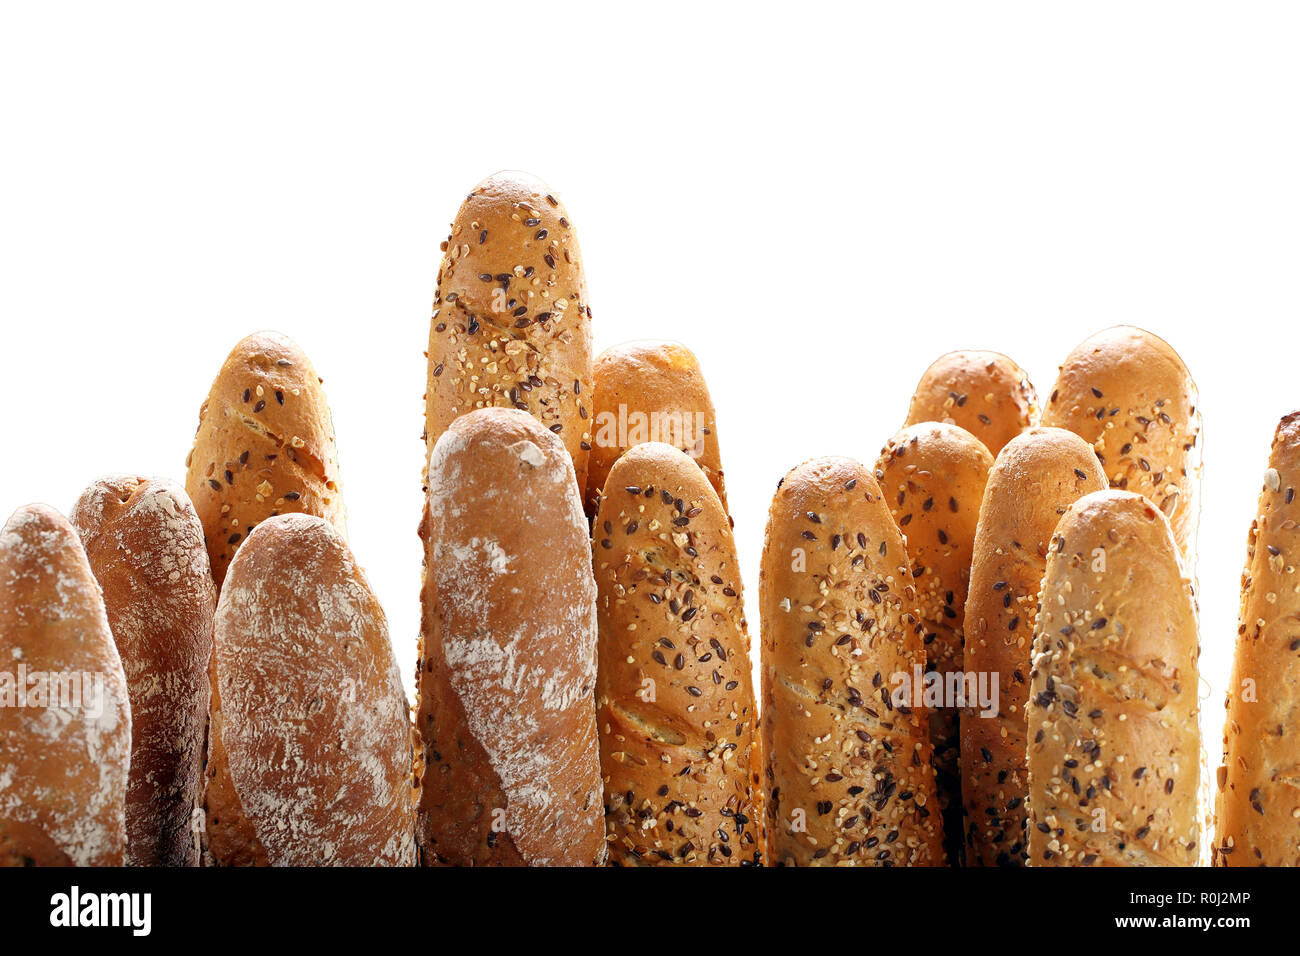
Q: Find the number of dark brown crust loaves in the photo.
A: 4